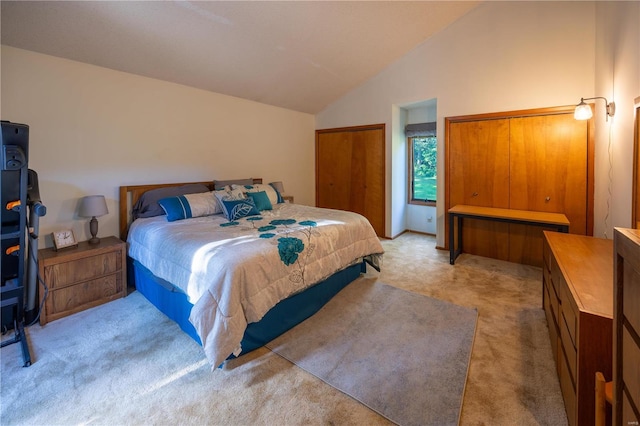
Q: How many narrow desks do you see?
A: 1